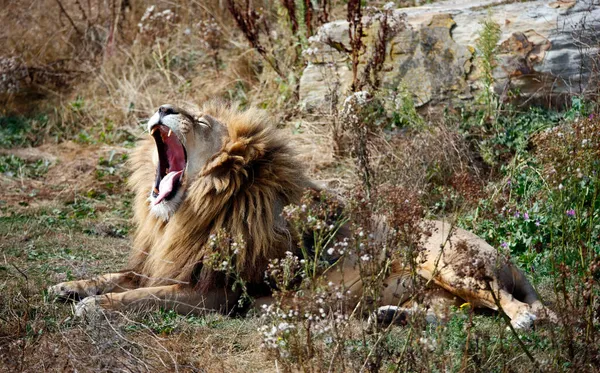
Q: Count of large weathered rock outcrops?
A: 1